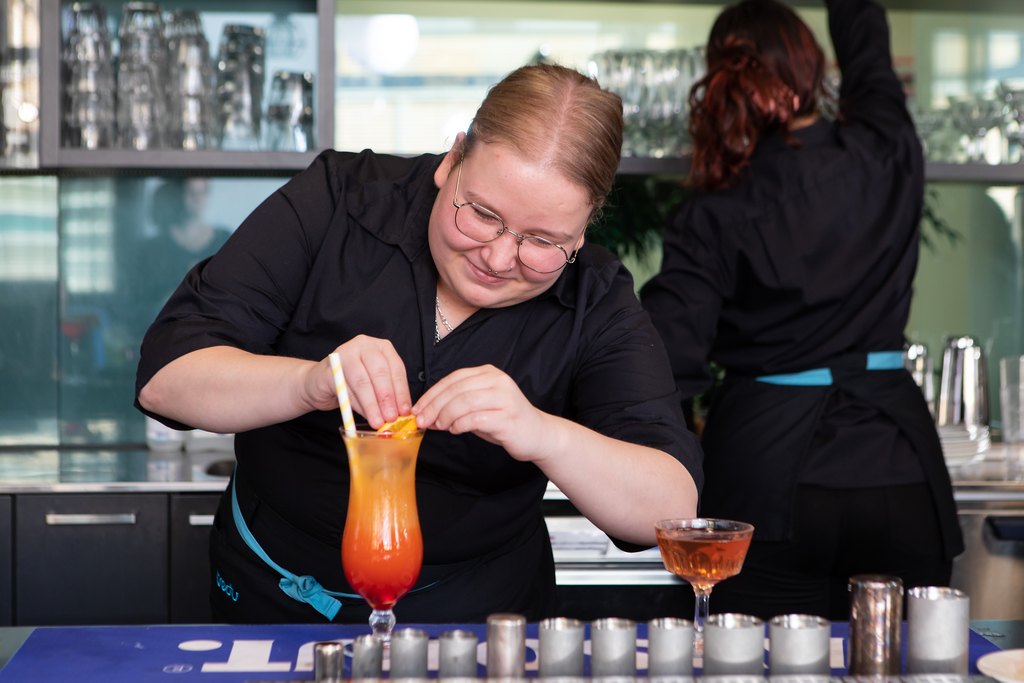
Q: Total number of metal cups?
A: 12